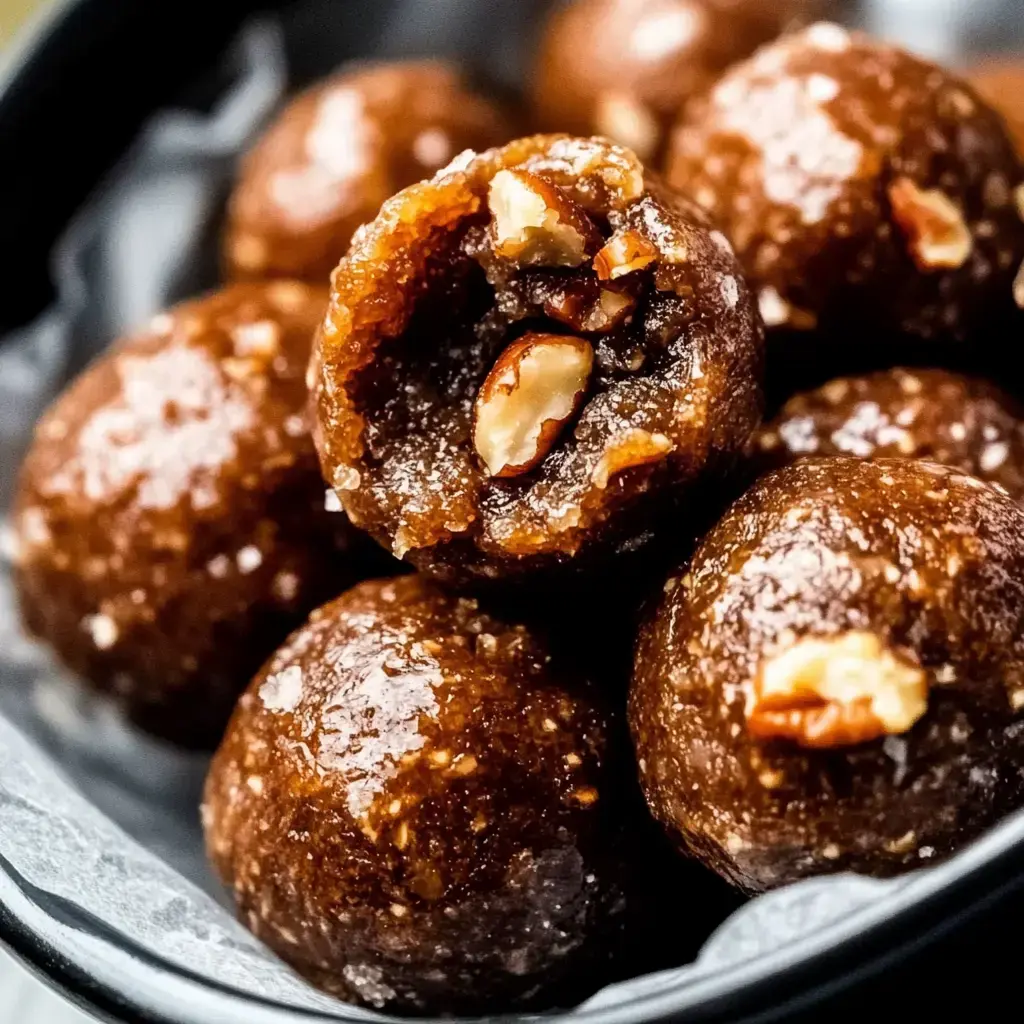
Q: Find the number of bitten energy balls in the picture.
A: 1